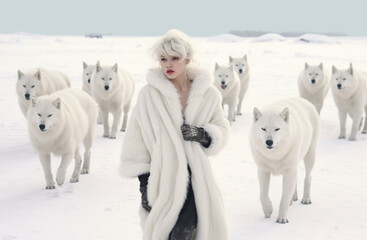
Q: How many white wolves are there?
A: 9